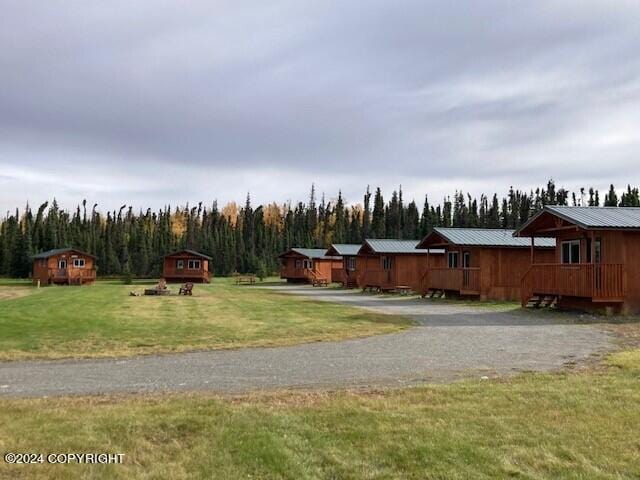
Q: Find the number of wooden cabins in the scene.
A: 7